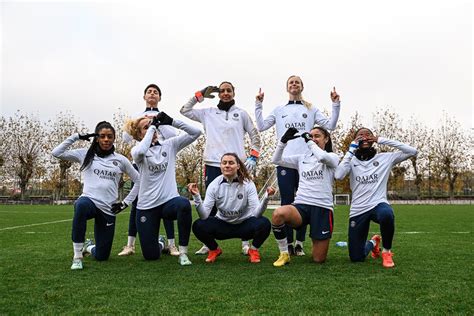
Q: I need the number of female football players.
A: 8